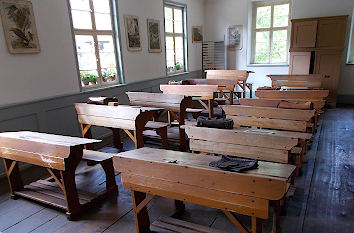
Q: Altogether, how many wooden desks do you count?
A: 12